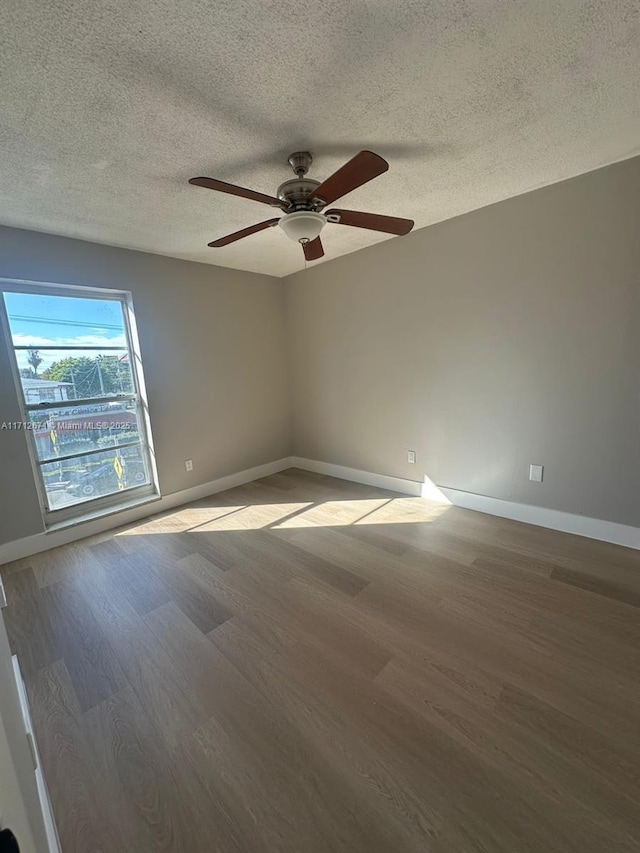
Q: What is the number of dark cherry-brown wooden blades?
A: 5